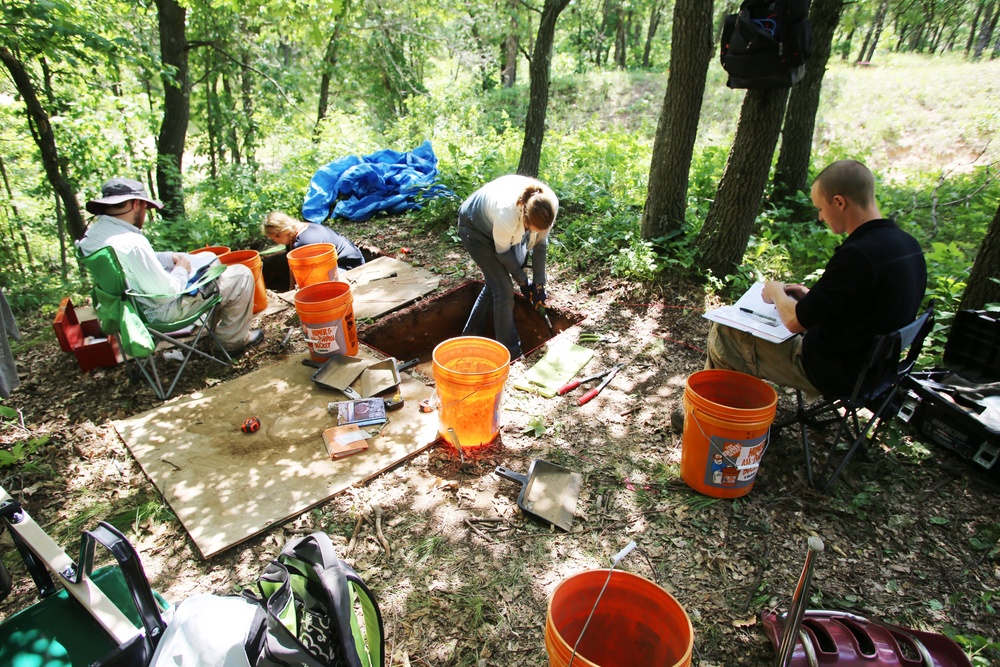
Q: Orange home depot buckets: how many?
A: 7